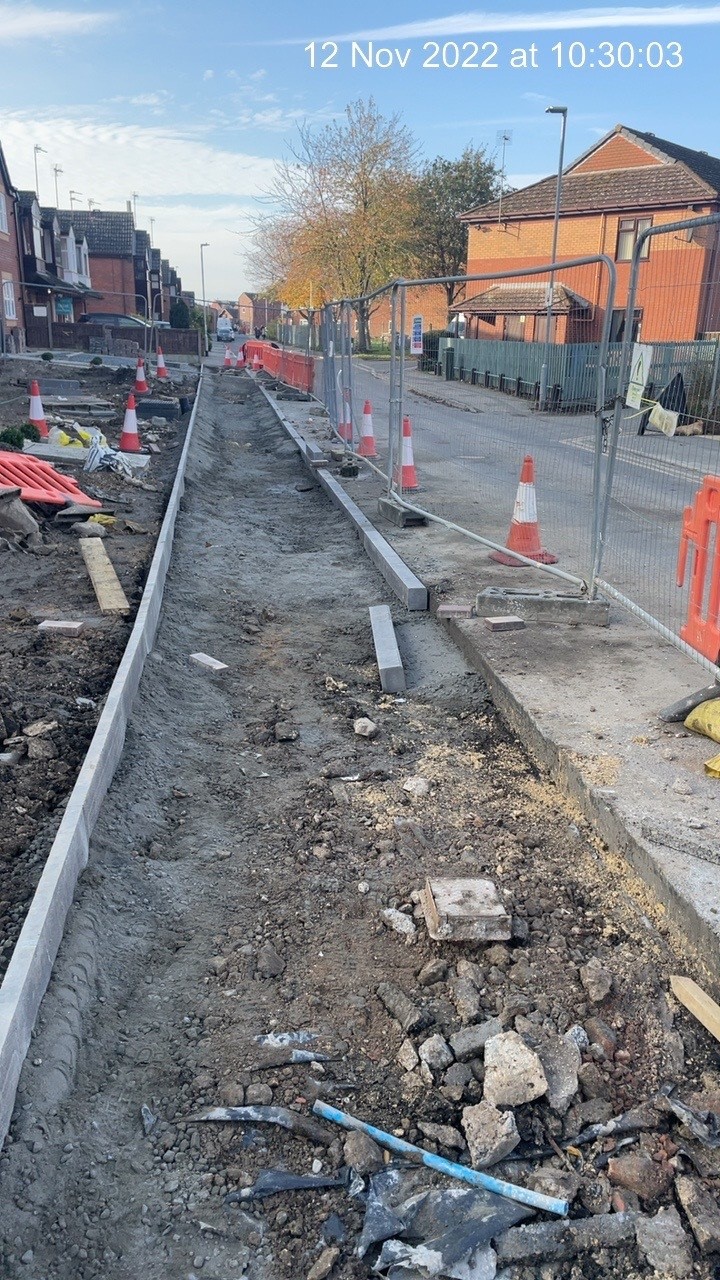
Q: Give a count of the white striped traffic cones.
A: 11